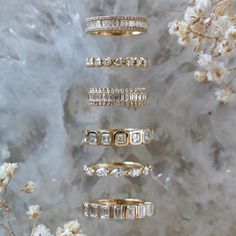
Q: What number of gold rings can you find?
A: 6